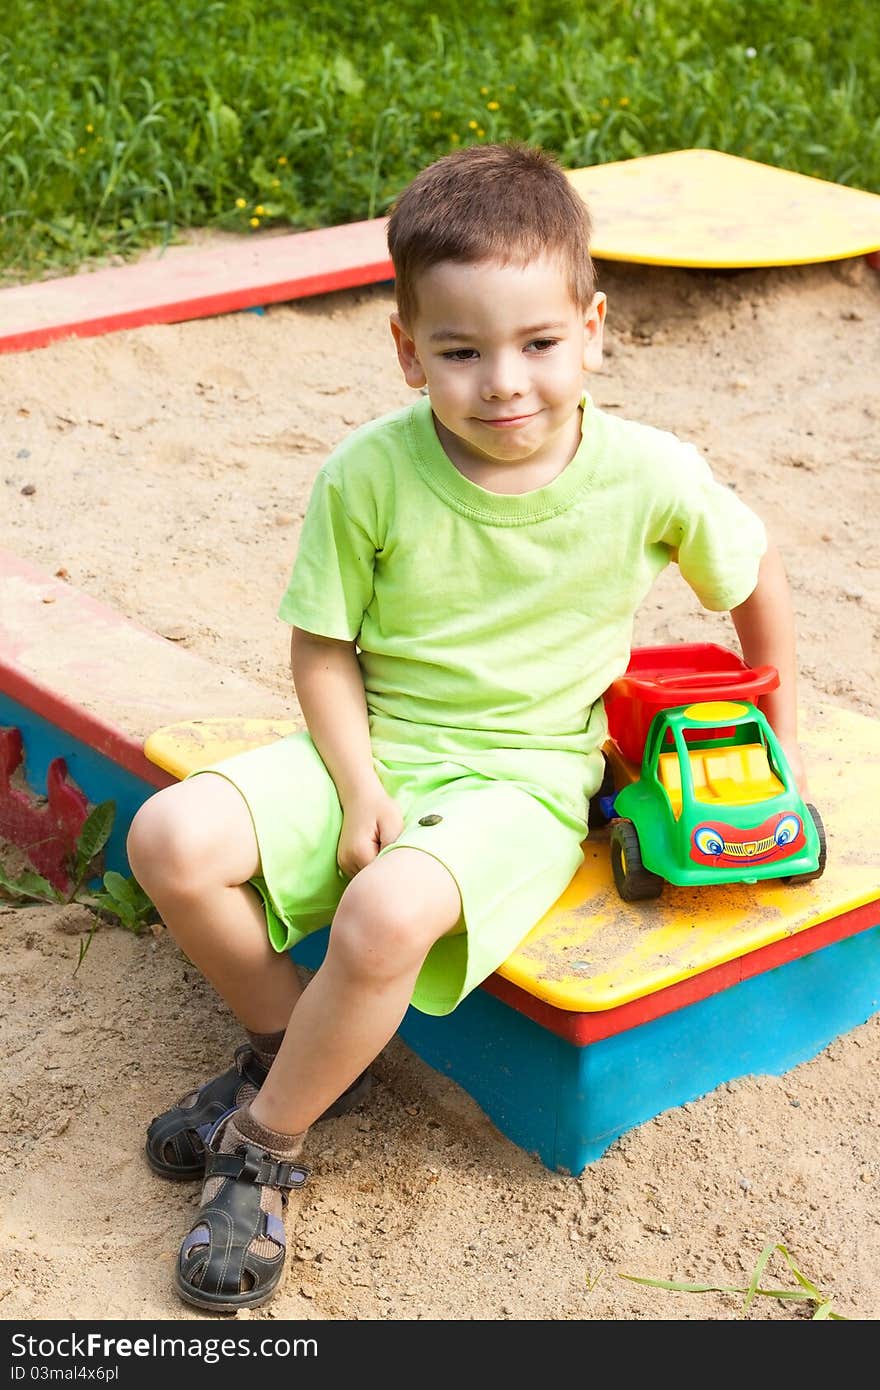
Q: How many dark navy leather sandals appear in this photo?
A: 2